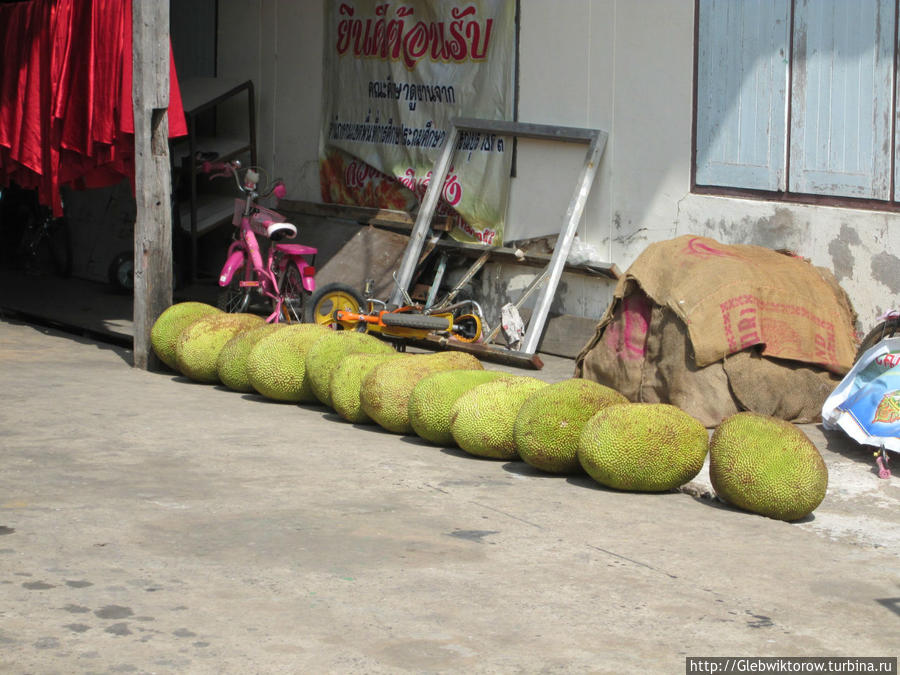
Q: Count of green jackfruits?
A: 12